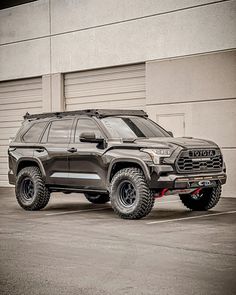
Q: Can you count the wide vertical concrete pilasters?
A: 1